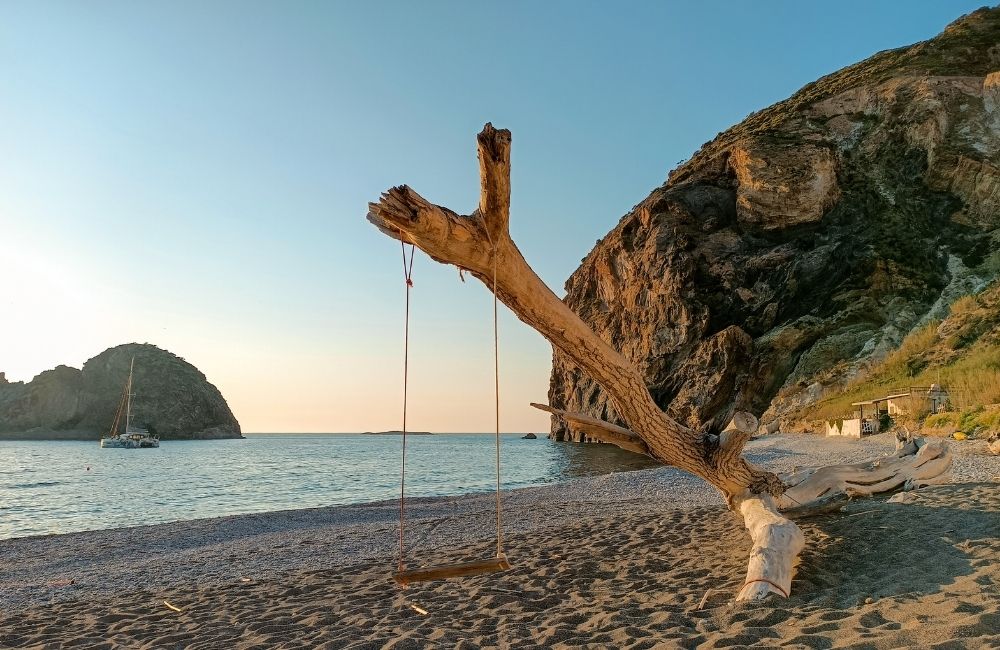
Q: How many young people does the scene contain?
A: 0